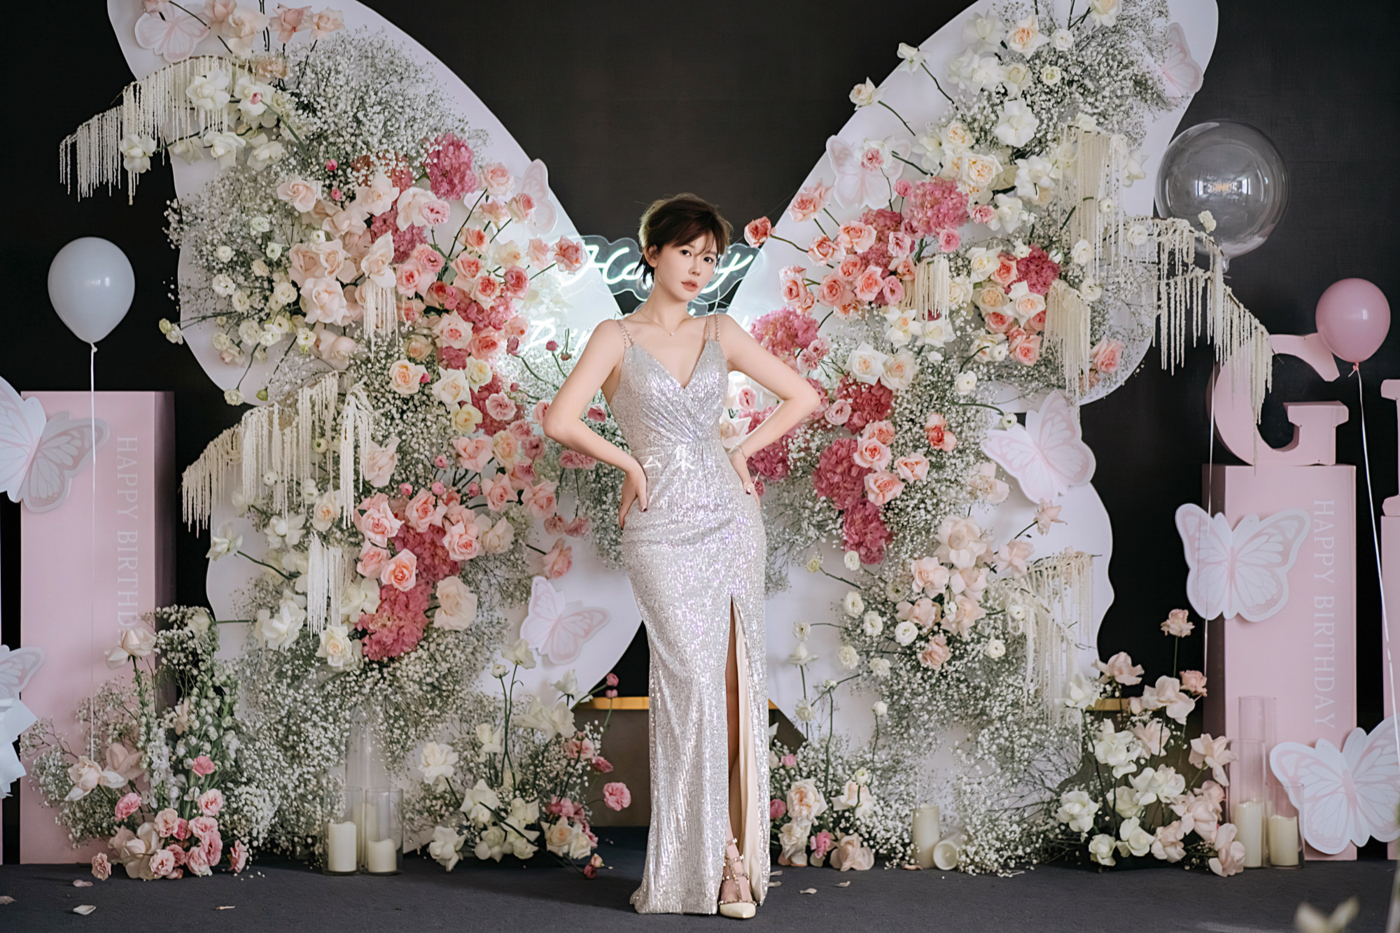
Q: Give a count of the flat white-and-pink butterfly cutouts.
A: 10